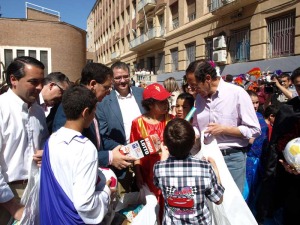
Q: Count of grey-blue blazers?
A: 1